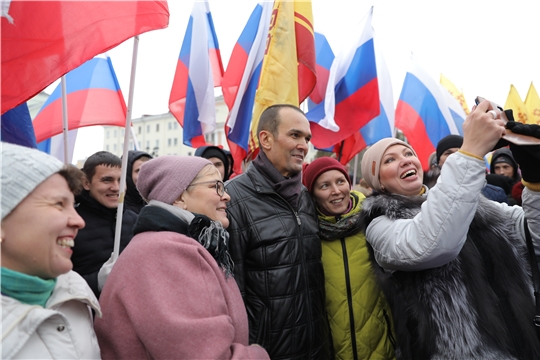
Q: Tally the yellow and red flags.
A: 4